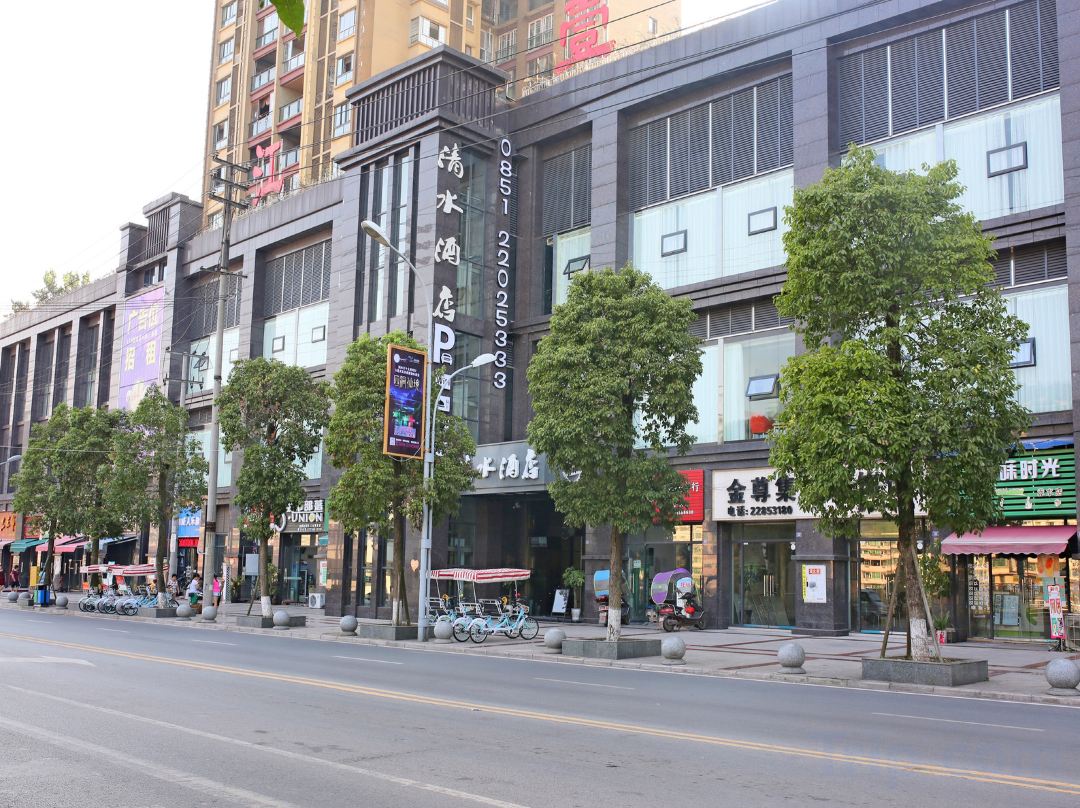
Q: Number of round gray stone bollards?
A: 12